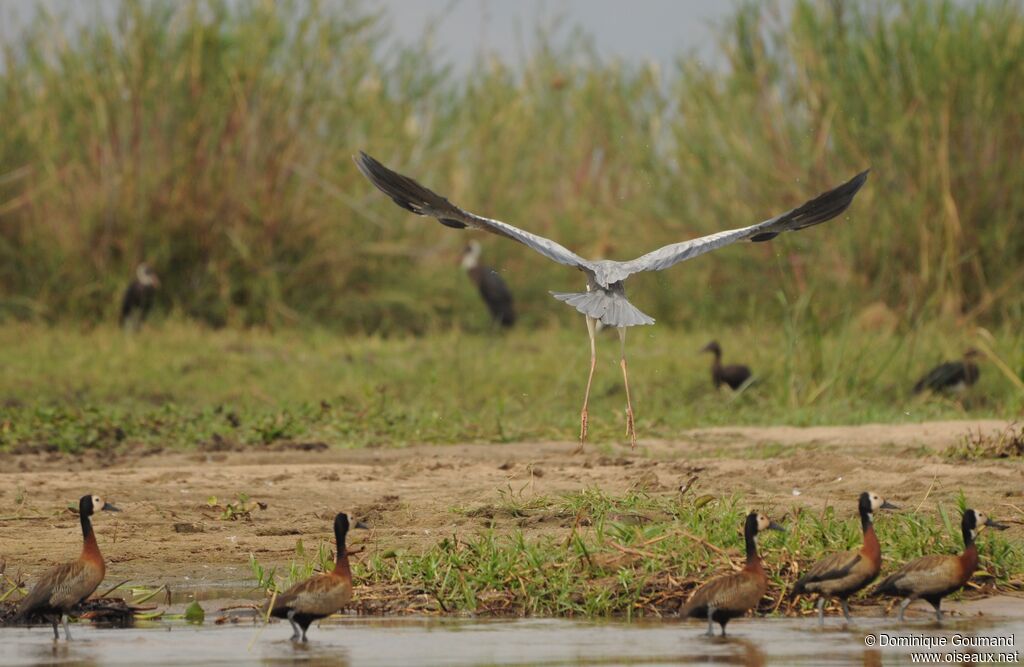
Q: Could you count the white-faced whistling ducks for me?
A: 5